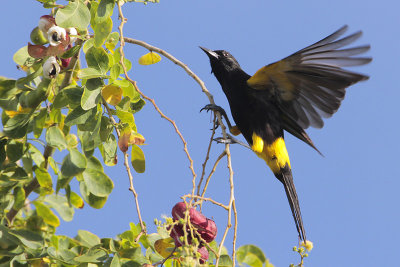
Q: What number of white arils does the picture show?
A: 3